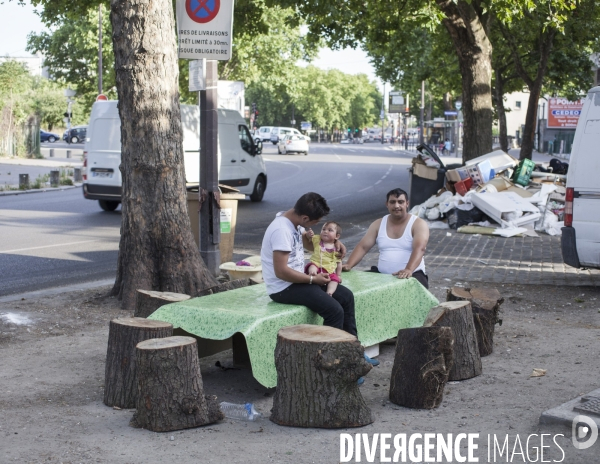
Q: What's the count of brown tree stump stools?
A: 7